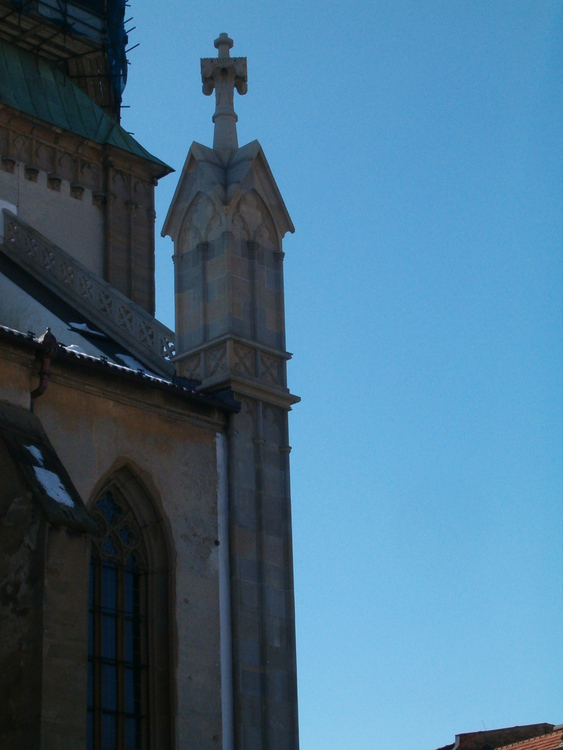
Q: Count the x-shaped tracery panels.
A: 13